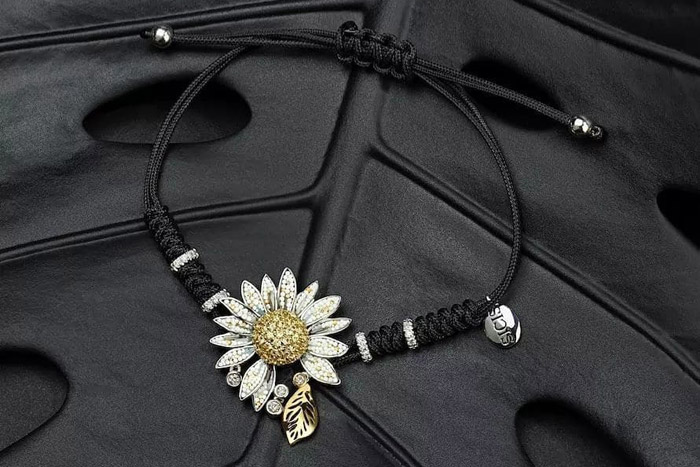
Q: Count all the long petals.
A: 14